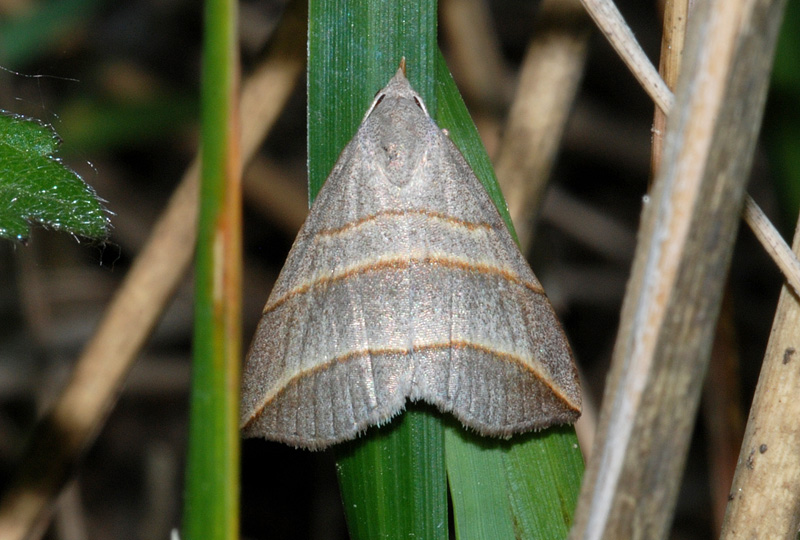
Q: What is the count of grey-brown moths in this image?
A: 1